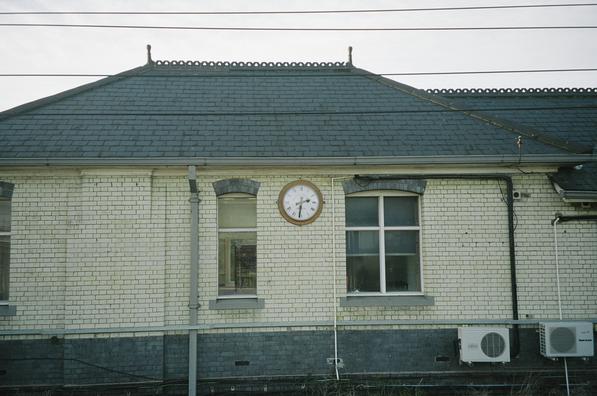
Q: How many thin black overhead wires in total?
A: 4